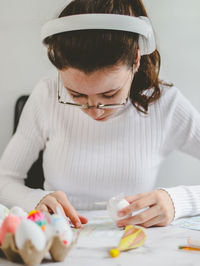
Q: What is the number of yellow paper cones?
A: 1